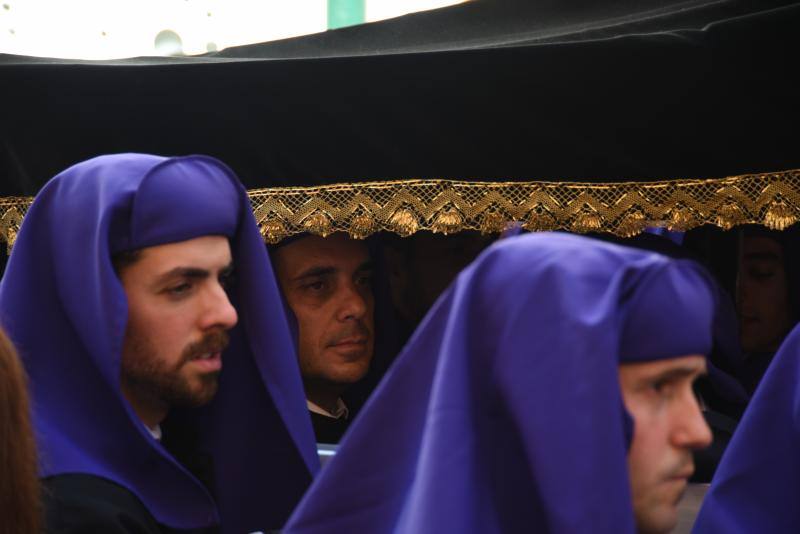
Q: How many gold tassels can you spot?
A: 13